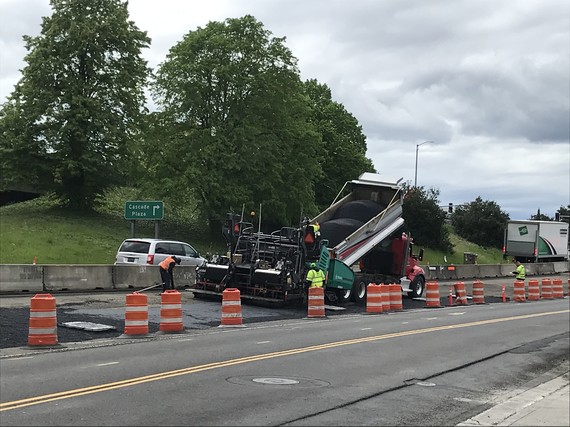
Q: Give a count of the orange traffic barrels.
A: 15